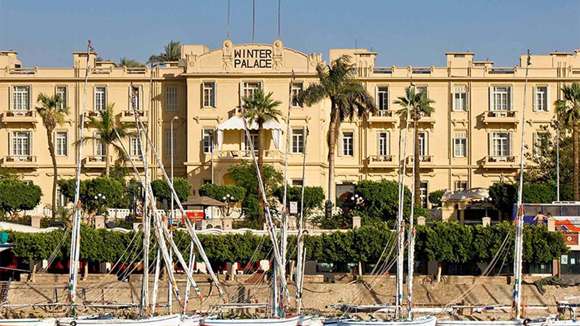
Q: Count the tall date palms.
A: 6